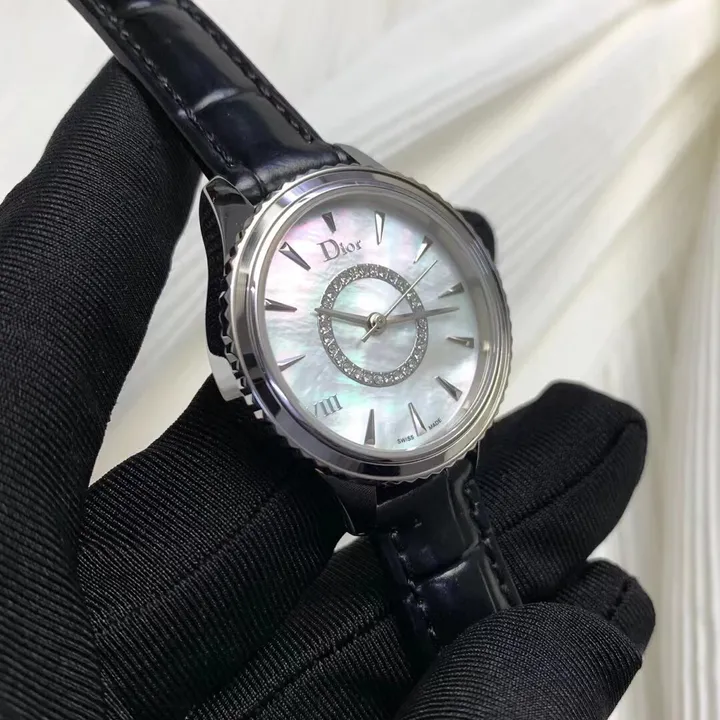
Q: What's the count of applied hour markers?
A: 11